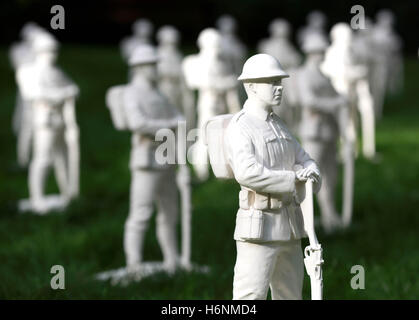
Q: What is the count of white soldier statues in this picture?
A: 14